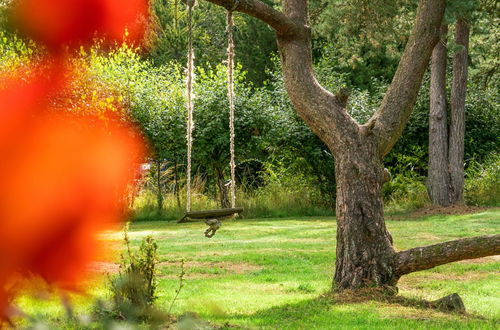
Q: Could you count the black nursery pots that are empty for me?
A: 0